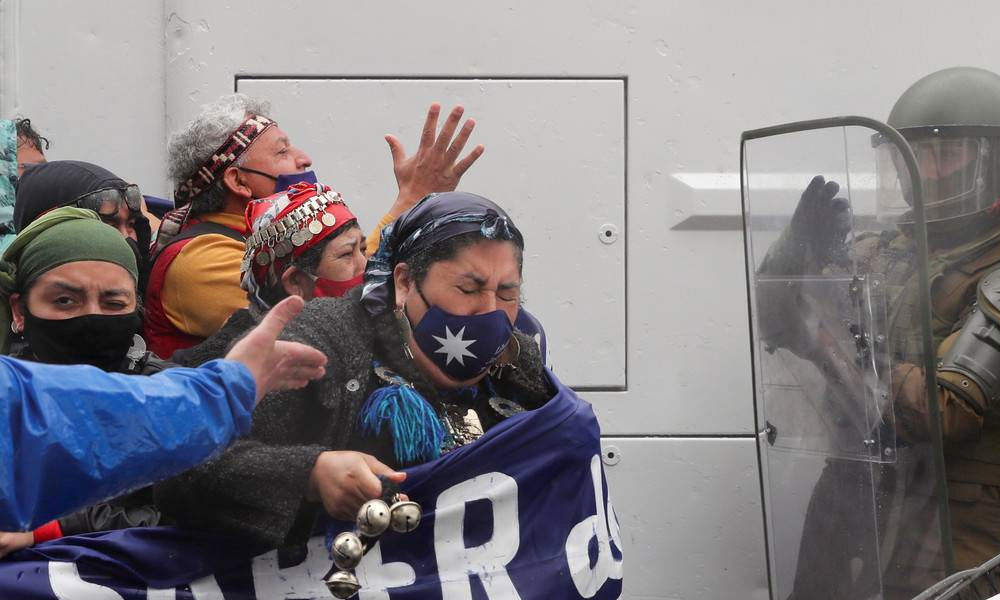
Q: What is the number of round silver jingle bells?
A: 4